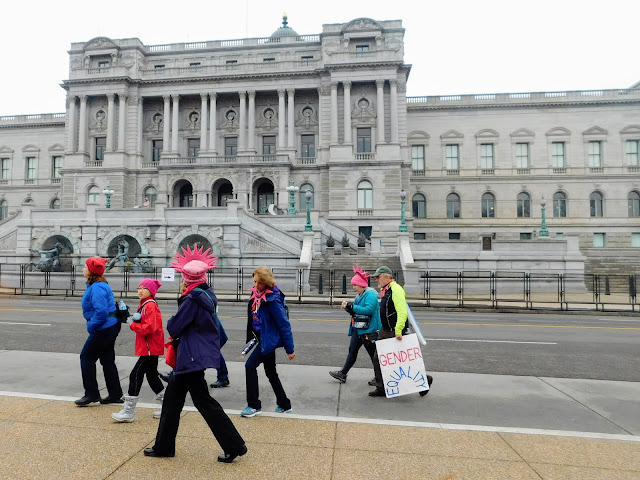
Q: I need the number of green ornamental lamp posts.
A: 5